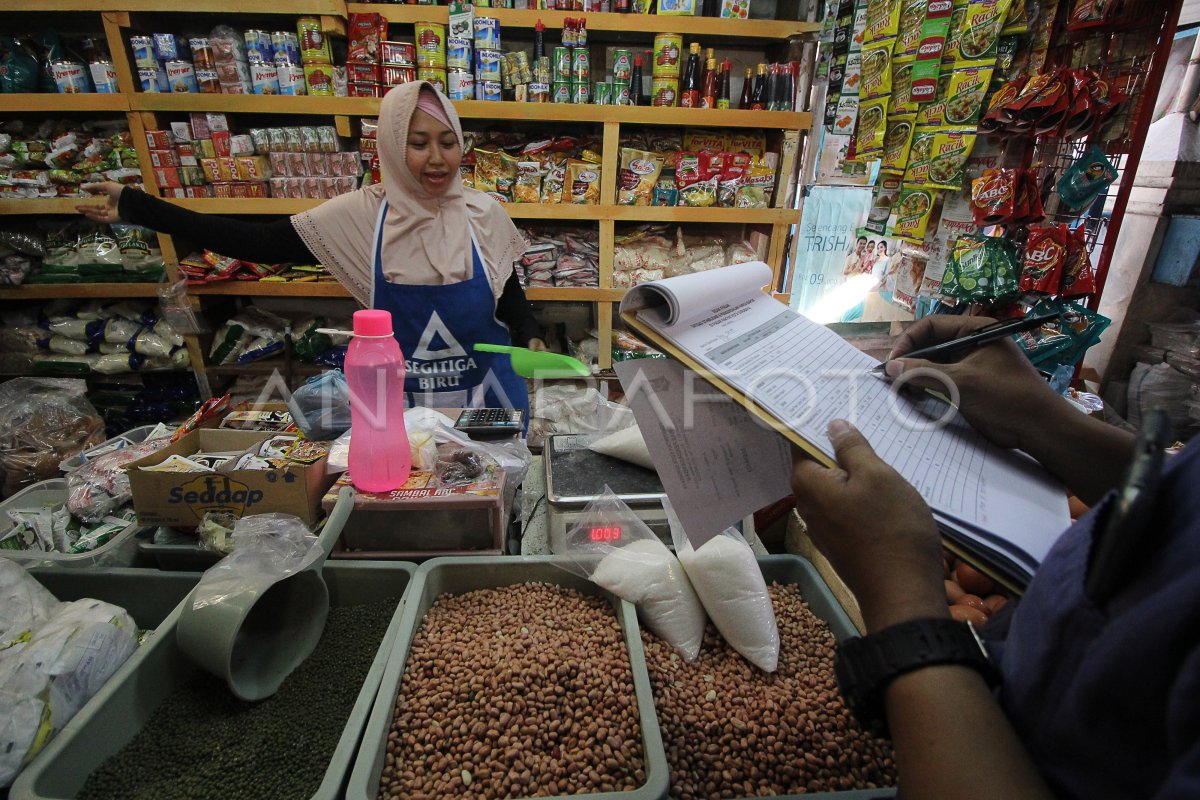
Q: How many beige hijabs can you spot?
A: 1